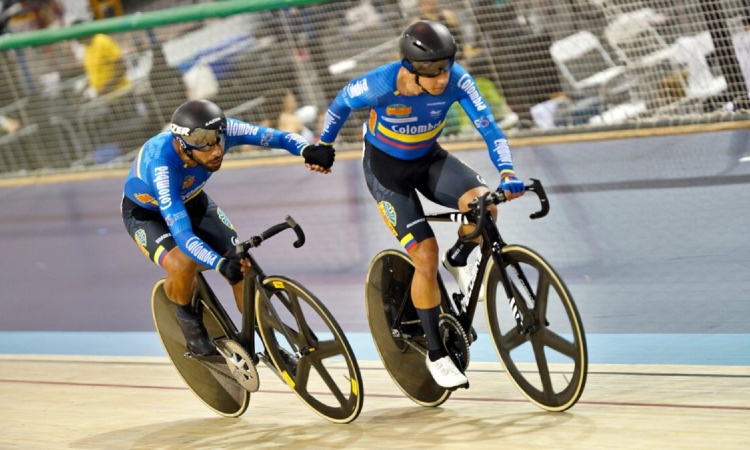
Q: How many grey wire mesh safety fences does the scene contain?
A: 1